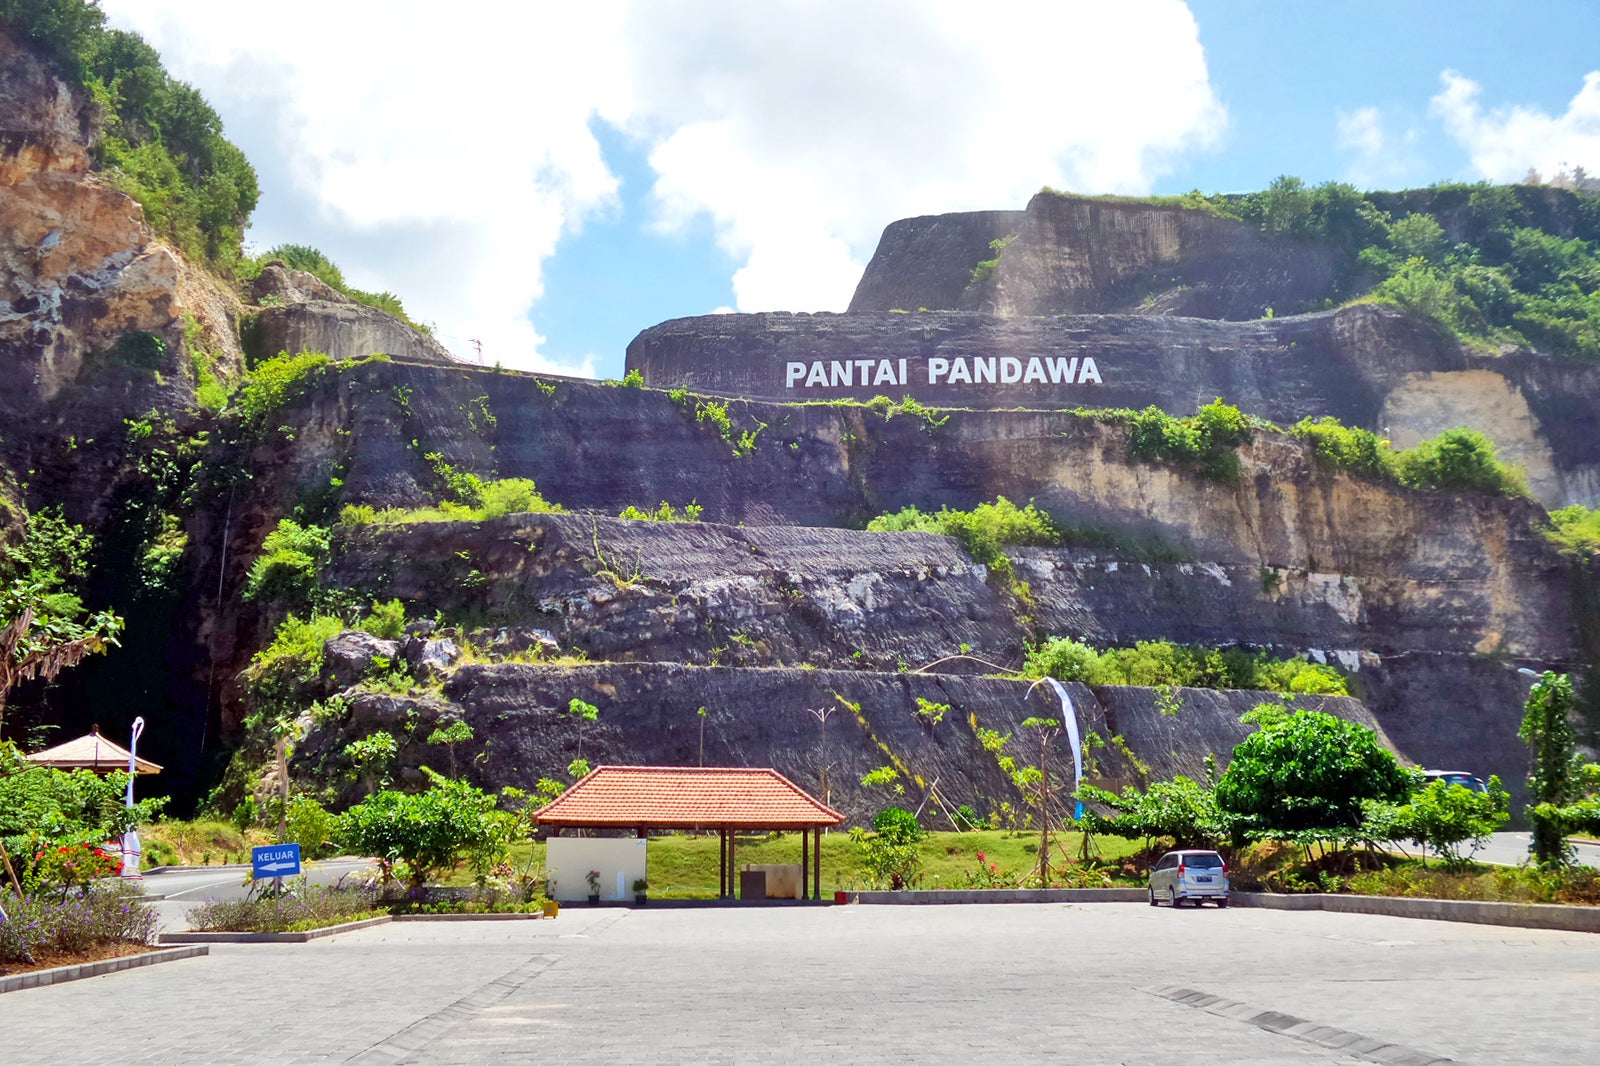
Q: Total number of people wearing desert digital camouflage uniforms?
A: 0